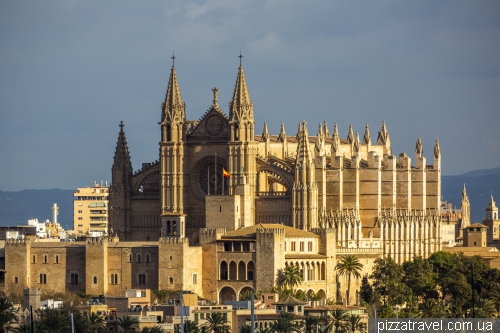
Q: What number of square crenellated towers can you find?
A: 6